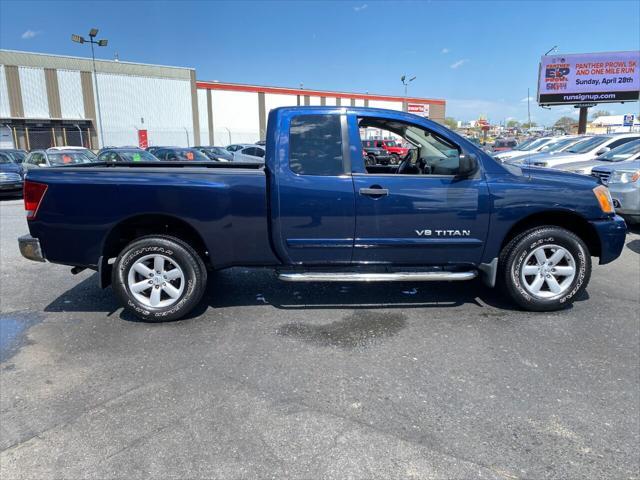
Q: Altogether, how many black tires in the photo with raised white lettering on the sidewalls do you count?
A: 2